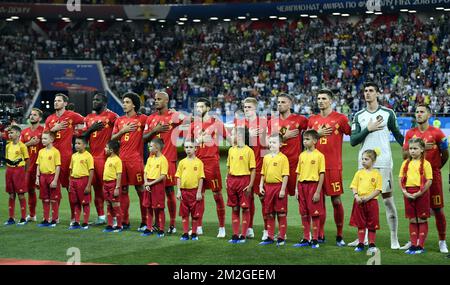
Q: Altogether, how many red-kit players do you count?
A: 10